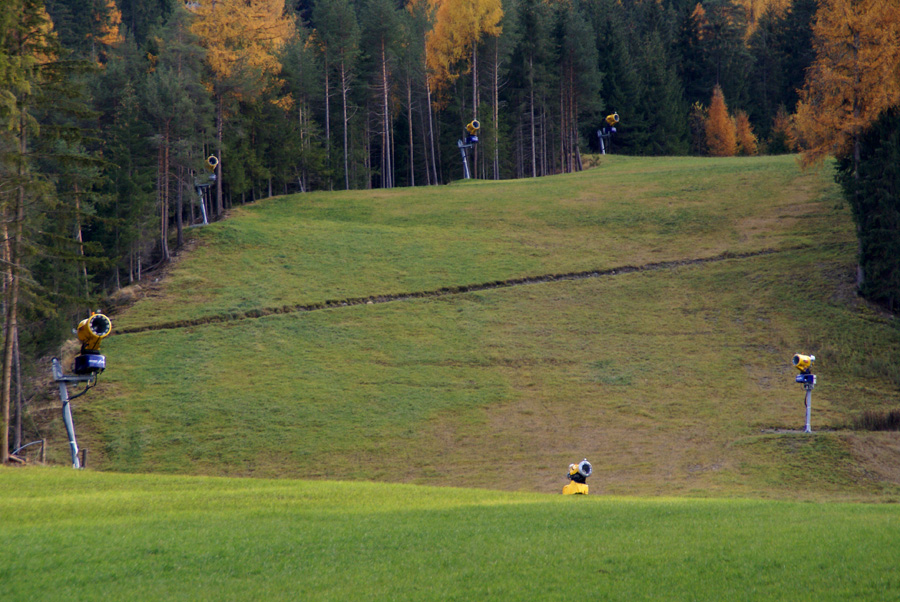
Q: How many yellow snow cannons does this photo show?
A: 6